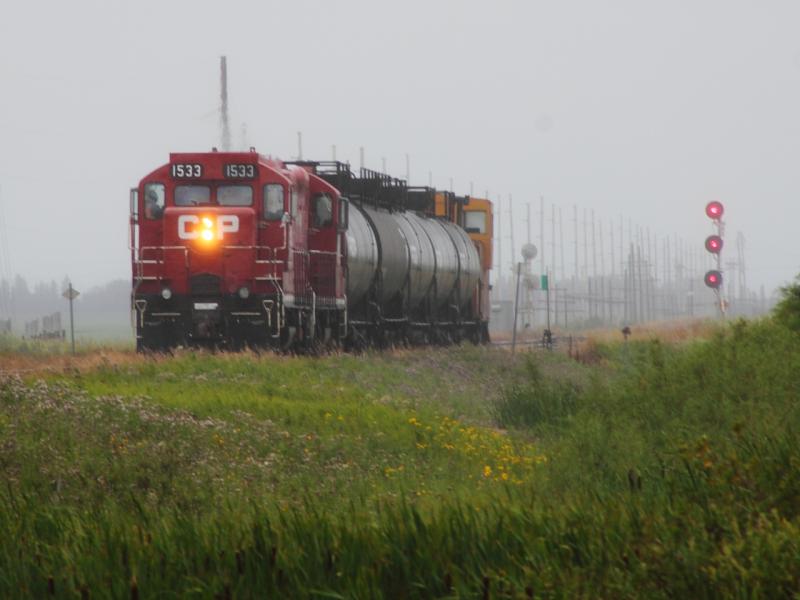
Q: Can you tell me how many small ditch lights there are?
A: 2